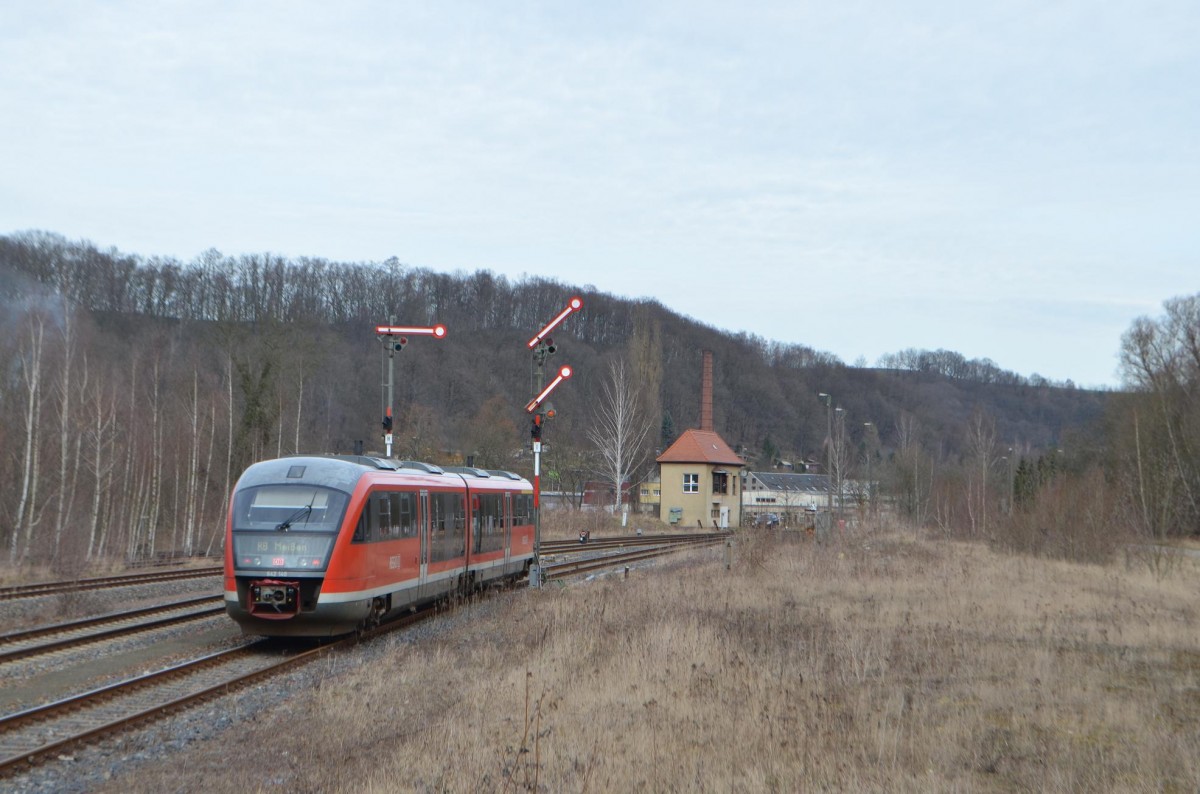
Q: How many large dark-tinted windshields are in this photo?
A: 1